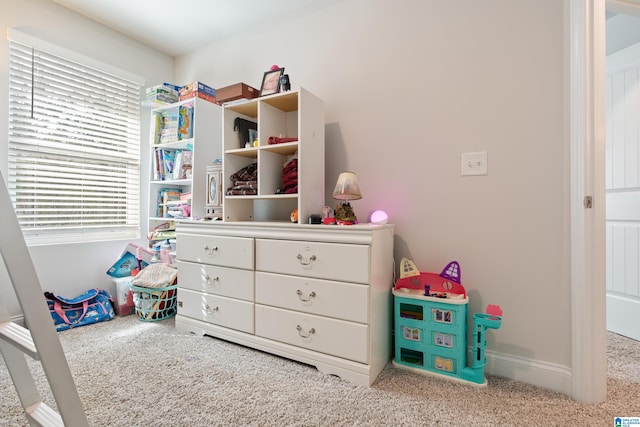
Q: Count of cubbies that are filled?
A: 4